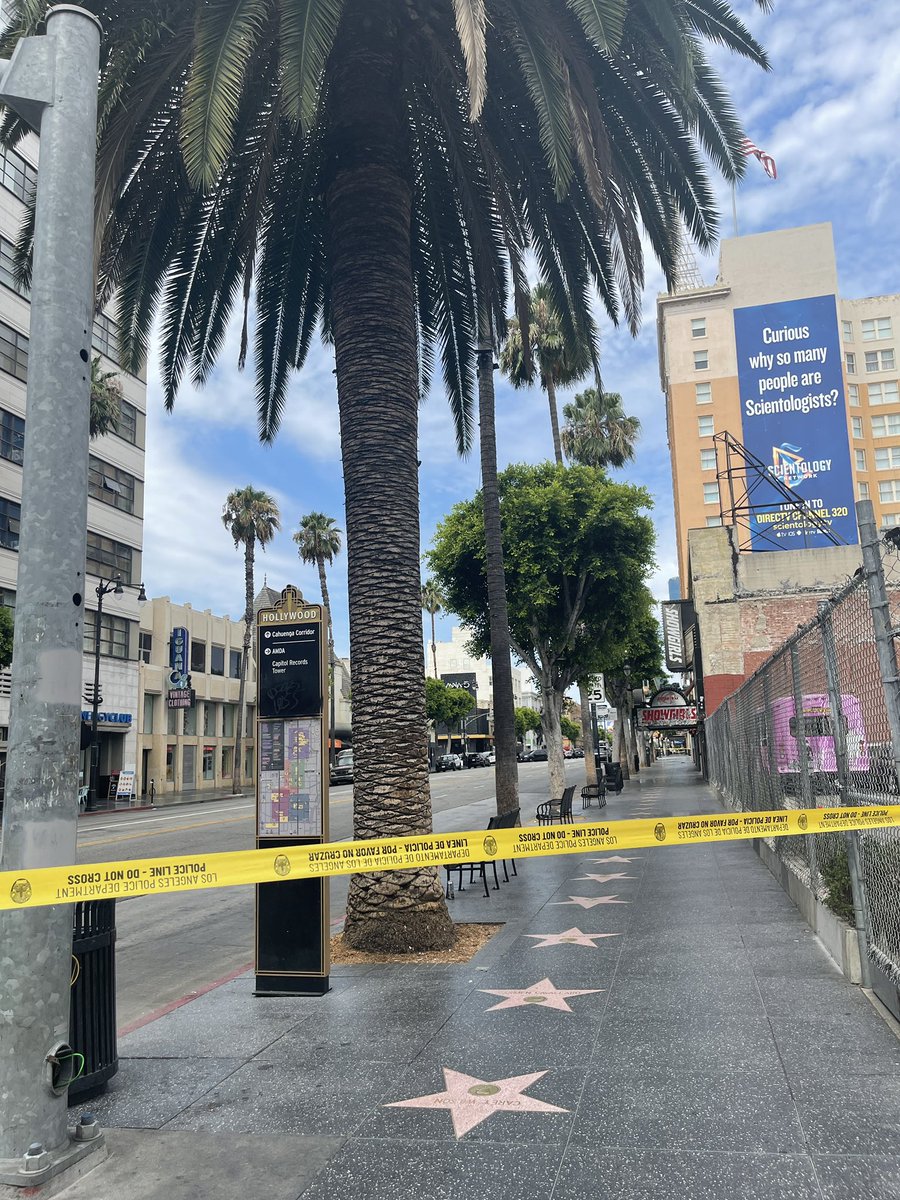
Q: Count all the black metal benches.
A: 3